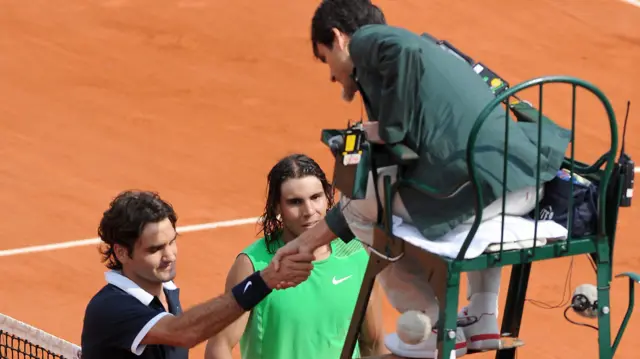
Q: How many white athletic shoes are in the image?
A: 2